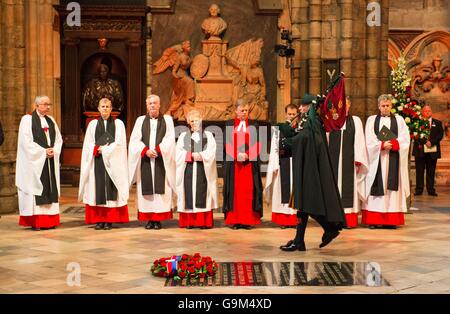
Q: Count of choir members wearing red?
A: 8